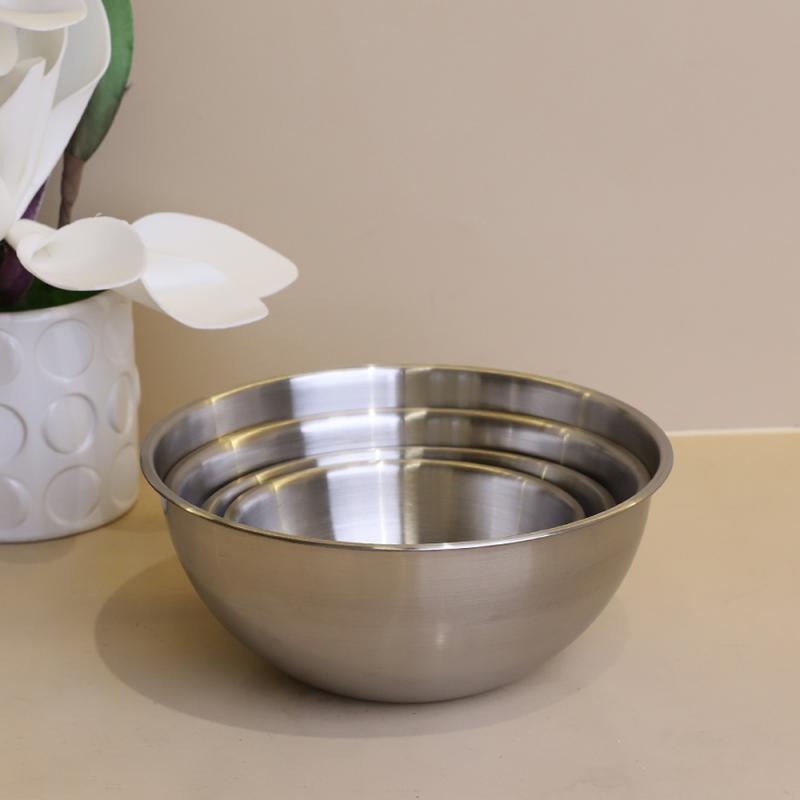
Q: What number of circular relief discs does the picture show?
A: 9